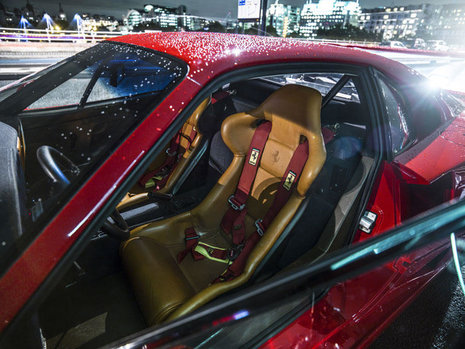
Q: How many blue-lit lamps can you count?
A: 3